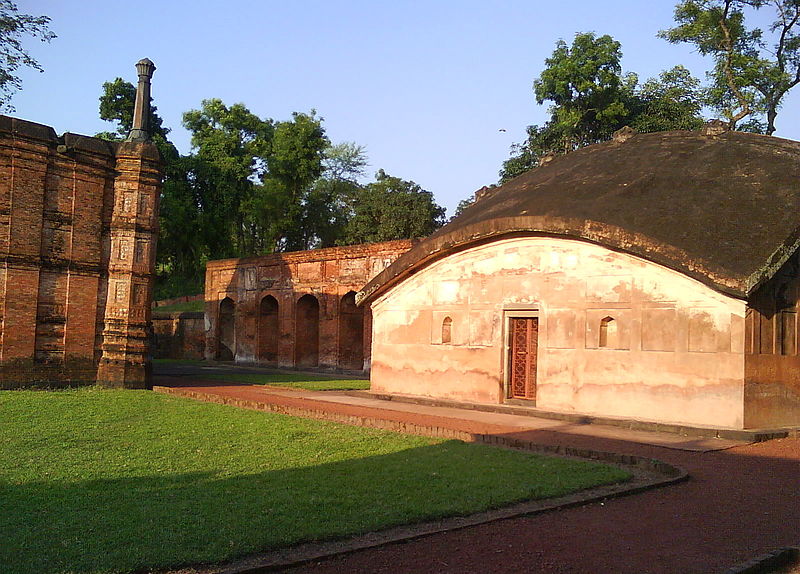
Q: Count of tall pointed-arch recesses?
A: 4